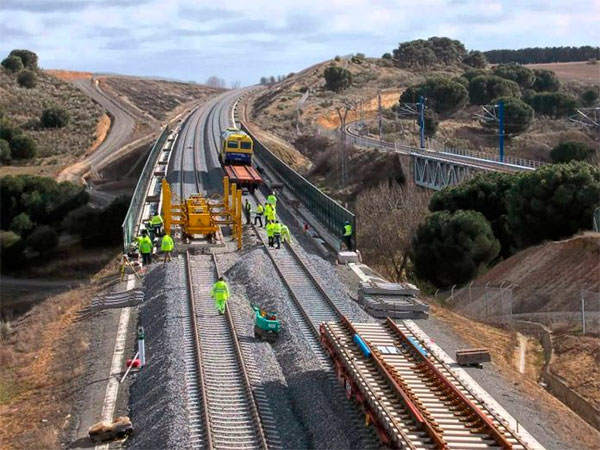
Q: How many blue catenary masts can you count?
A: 2